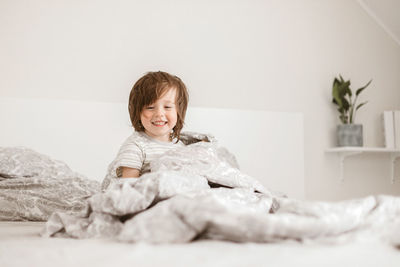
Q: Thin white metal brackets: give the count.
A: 2